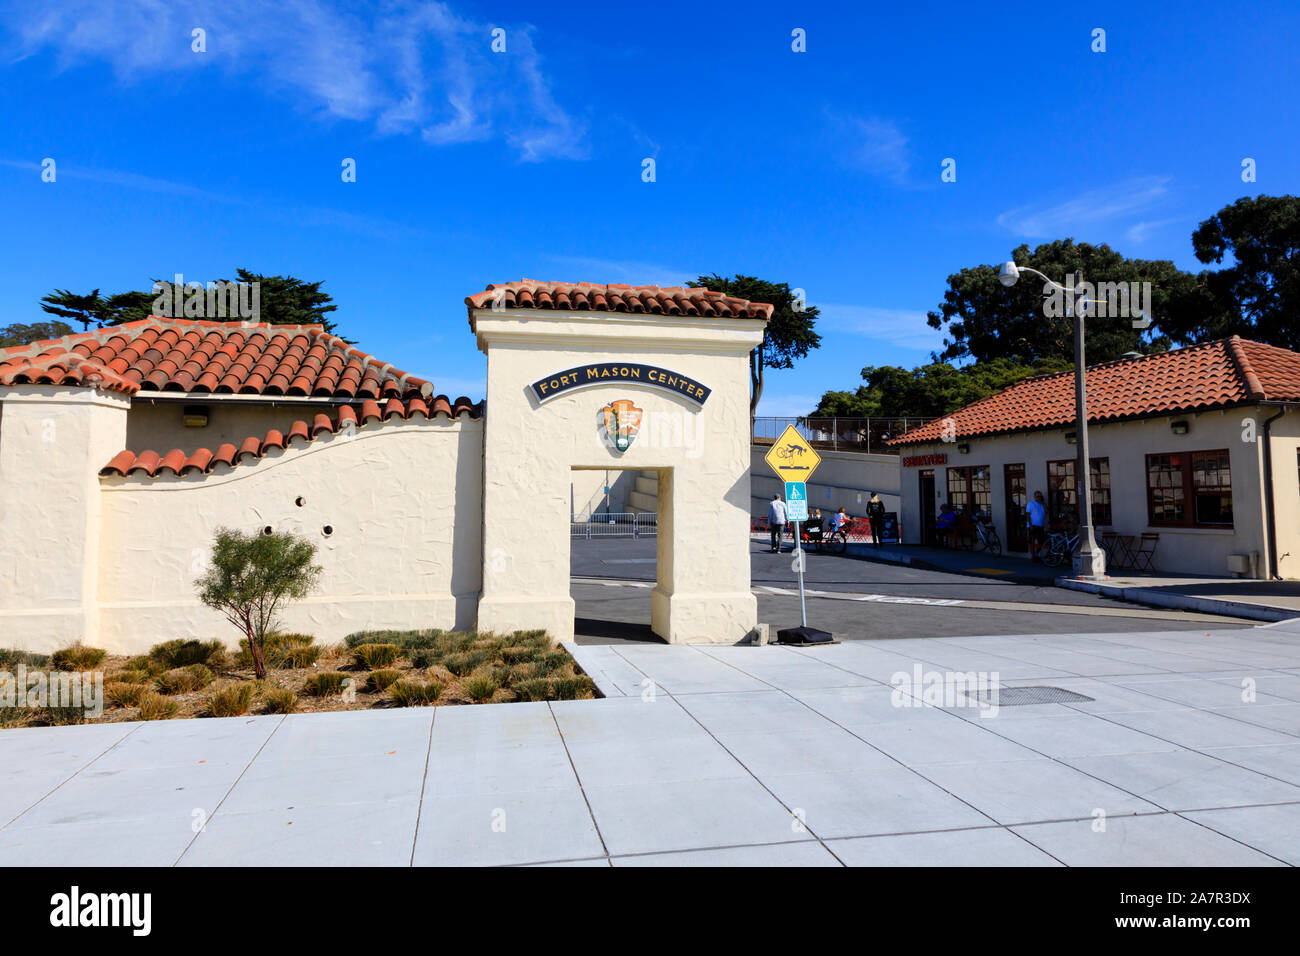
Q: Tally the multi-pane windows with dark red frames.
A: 3